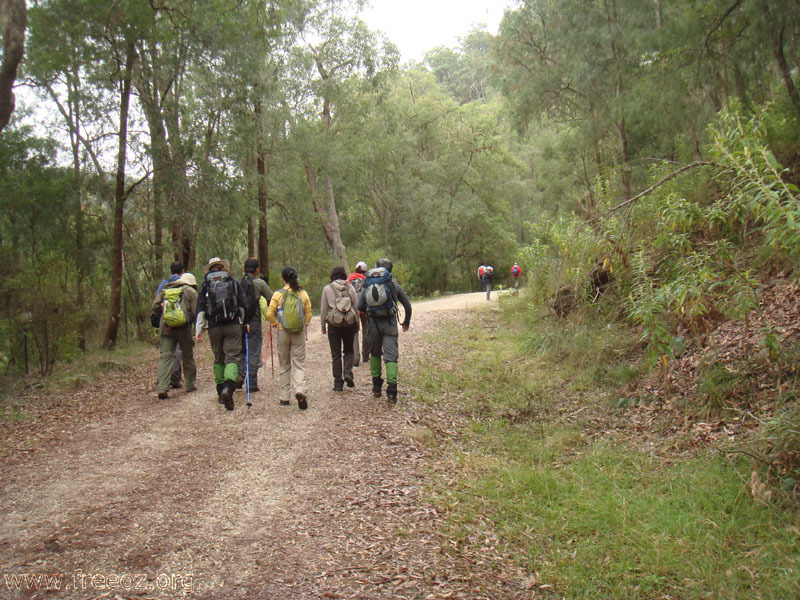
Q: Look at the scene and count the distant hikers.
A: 3